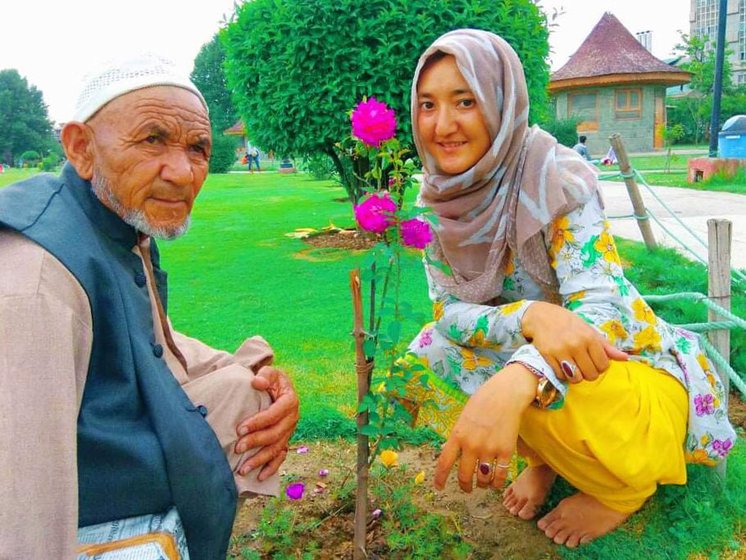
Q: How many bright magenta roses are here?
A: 3